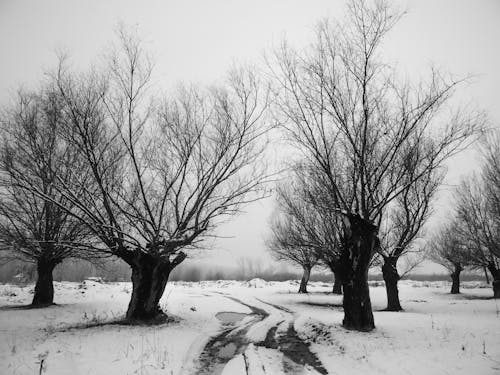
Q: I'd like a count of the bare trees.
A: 8